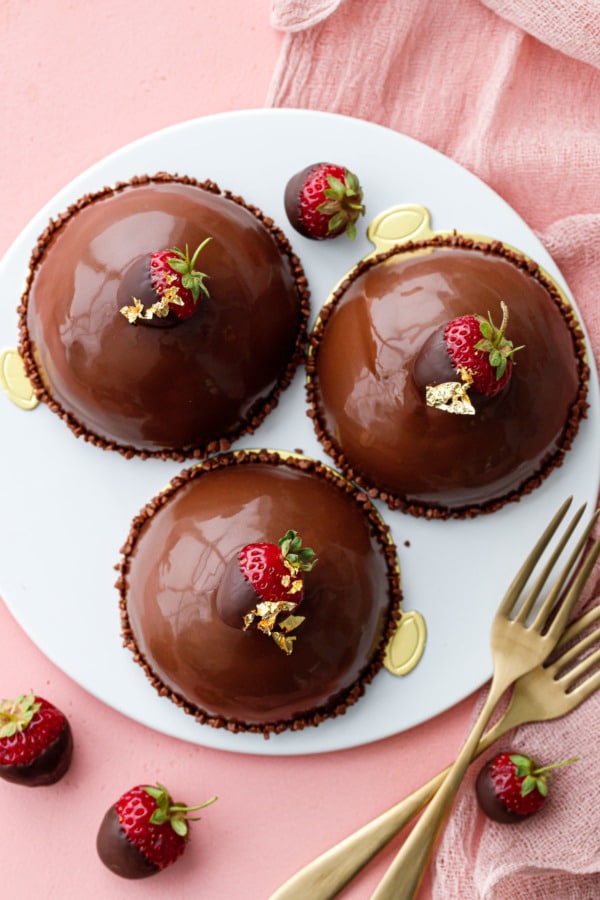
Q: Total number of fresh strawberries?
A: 7